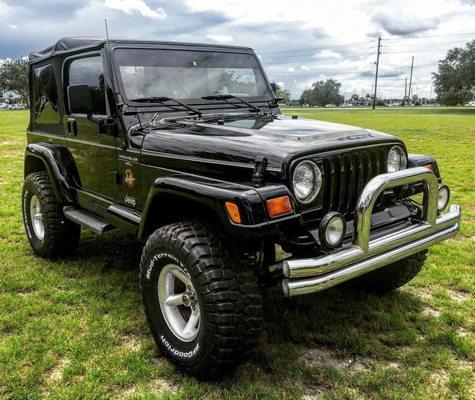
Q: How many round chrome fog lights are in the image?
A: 2